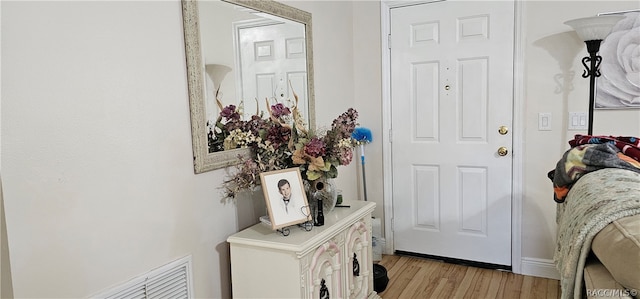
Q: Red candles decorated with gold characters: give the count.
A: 0